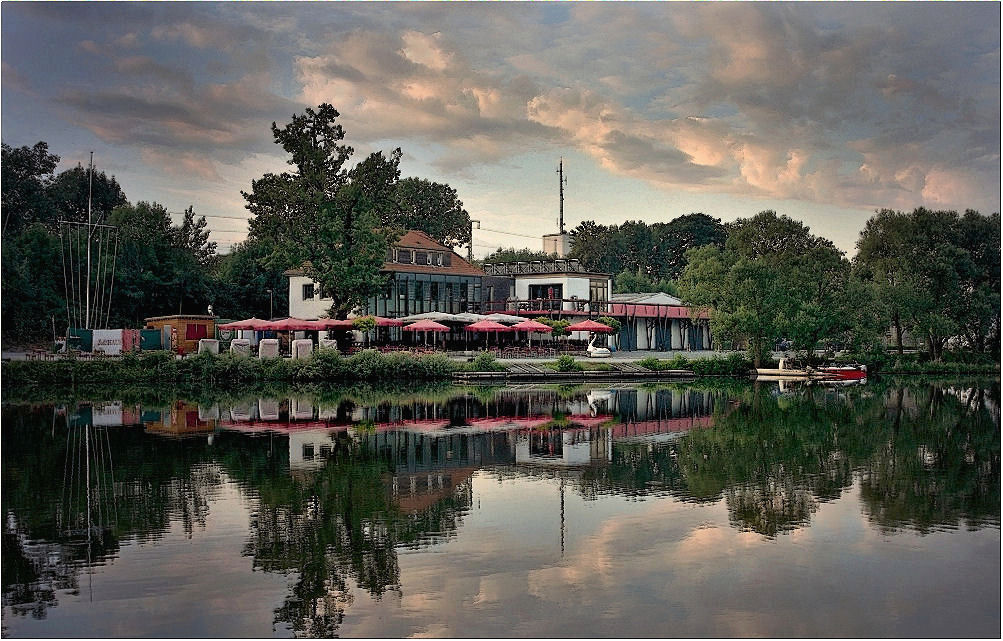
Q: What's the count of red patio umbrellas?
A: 8